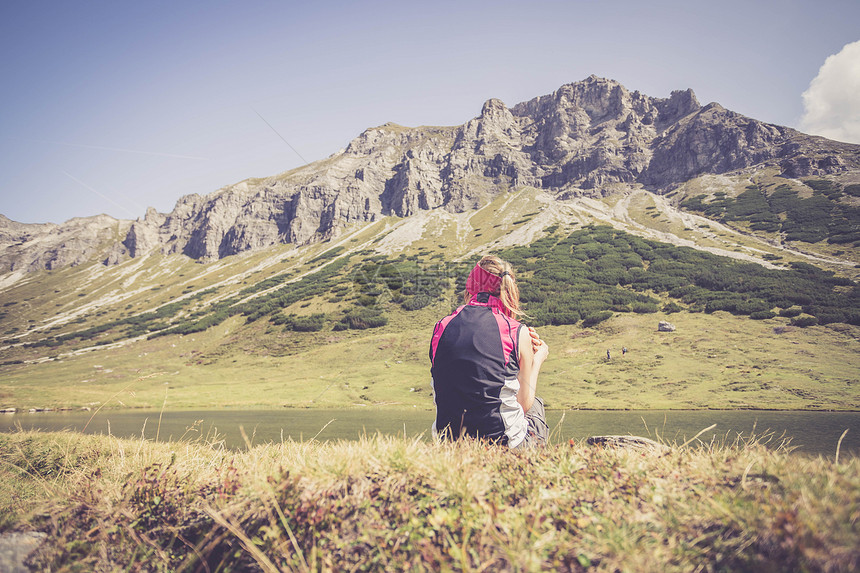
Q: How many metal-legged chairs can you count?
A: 0